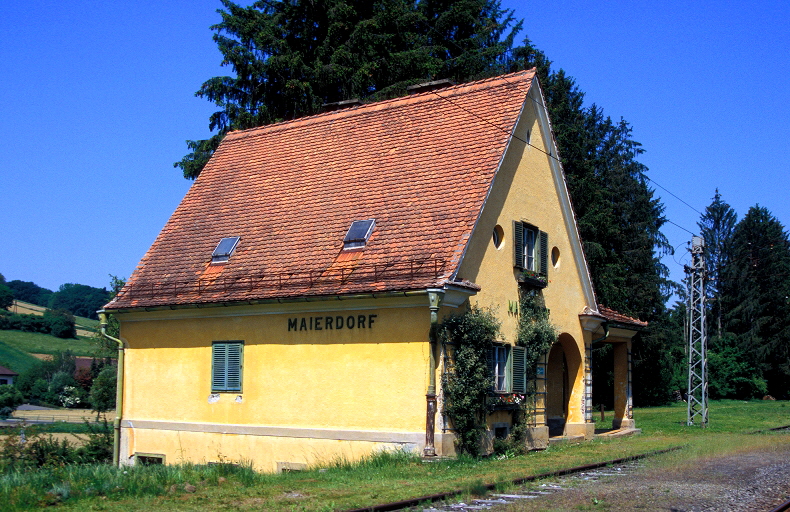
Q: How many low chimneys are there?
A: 2